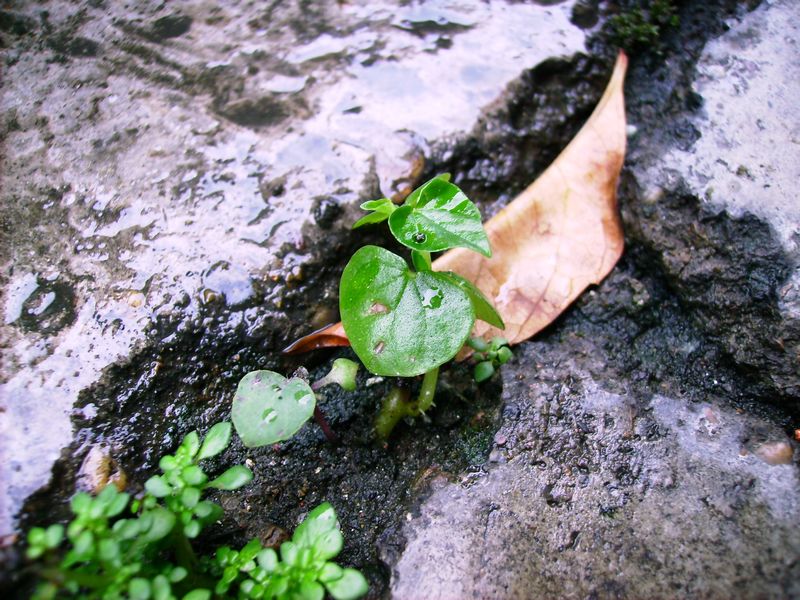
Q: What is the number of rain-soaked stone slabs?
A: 3